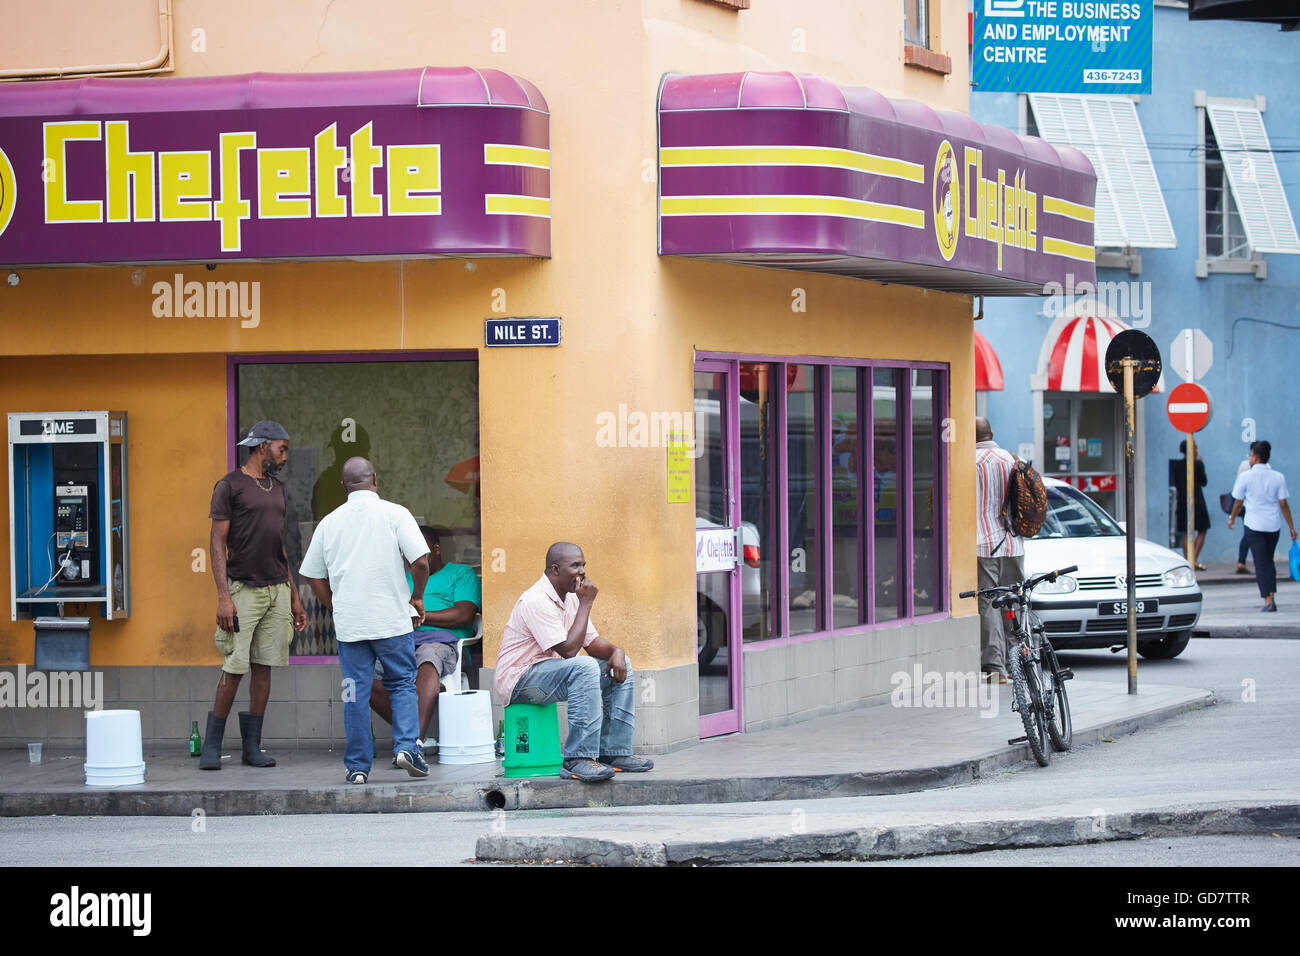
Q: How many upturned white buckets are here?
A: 2